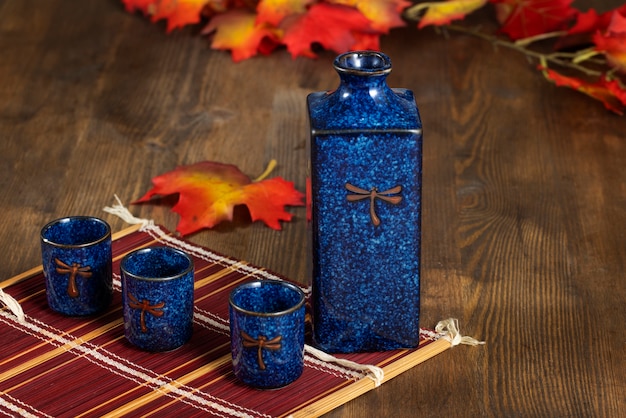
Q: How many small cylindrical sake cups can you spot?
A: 3